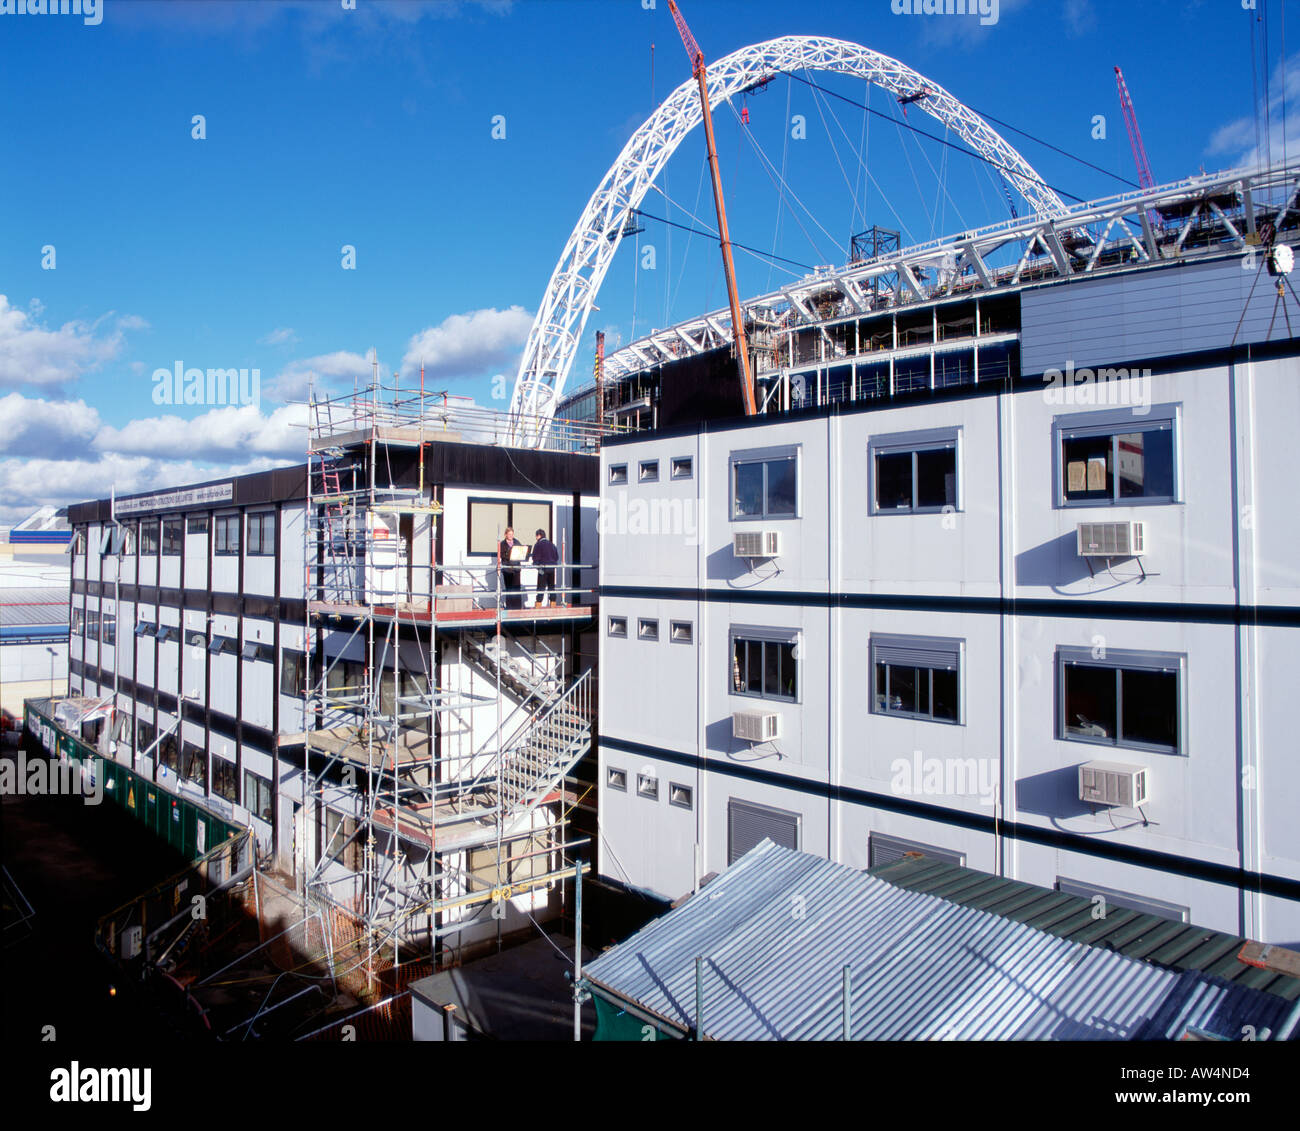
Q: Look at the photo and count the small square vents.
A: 9